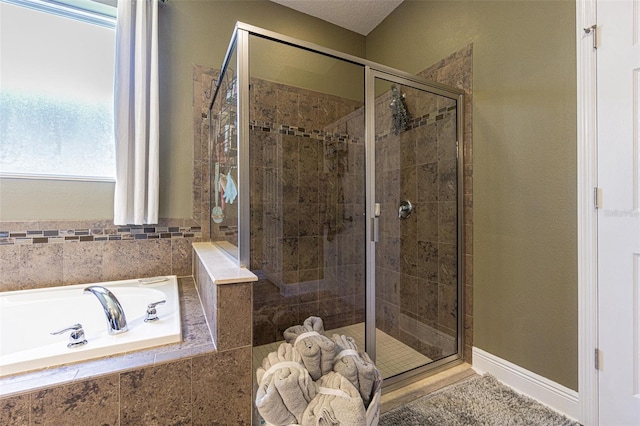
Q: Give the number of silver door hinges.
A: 3